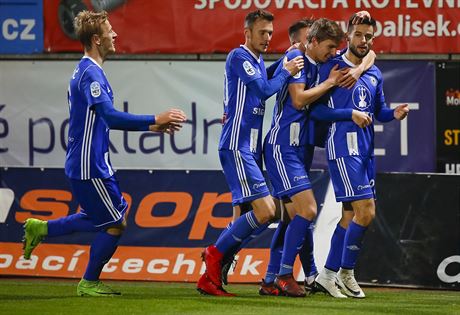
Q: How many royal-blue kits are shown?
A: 5